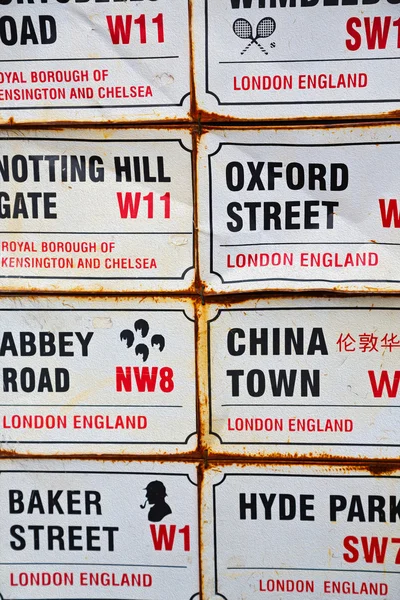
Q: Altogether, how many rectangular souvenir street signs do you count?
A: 8